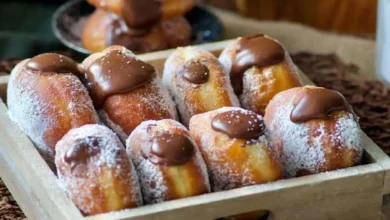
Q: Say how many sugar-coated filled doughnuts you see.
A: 8